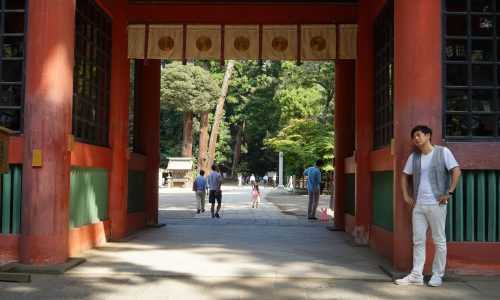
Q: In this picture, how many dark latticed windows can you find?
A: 4